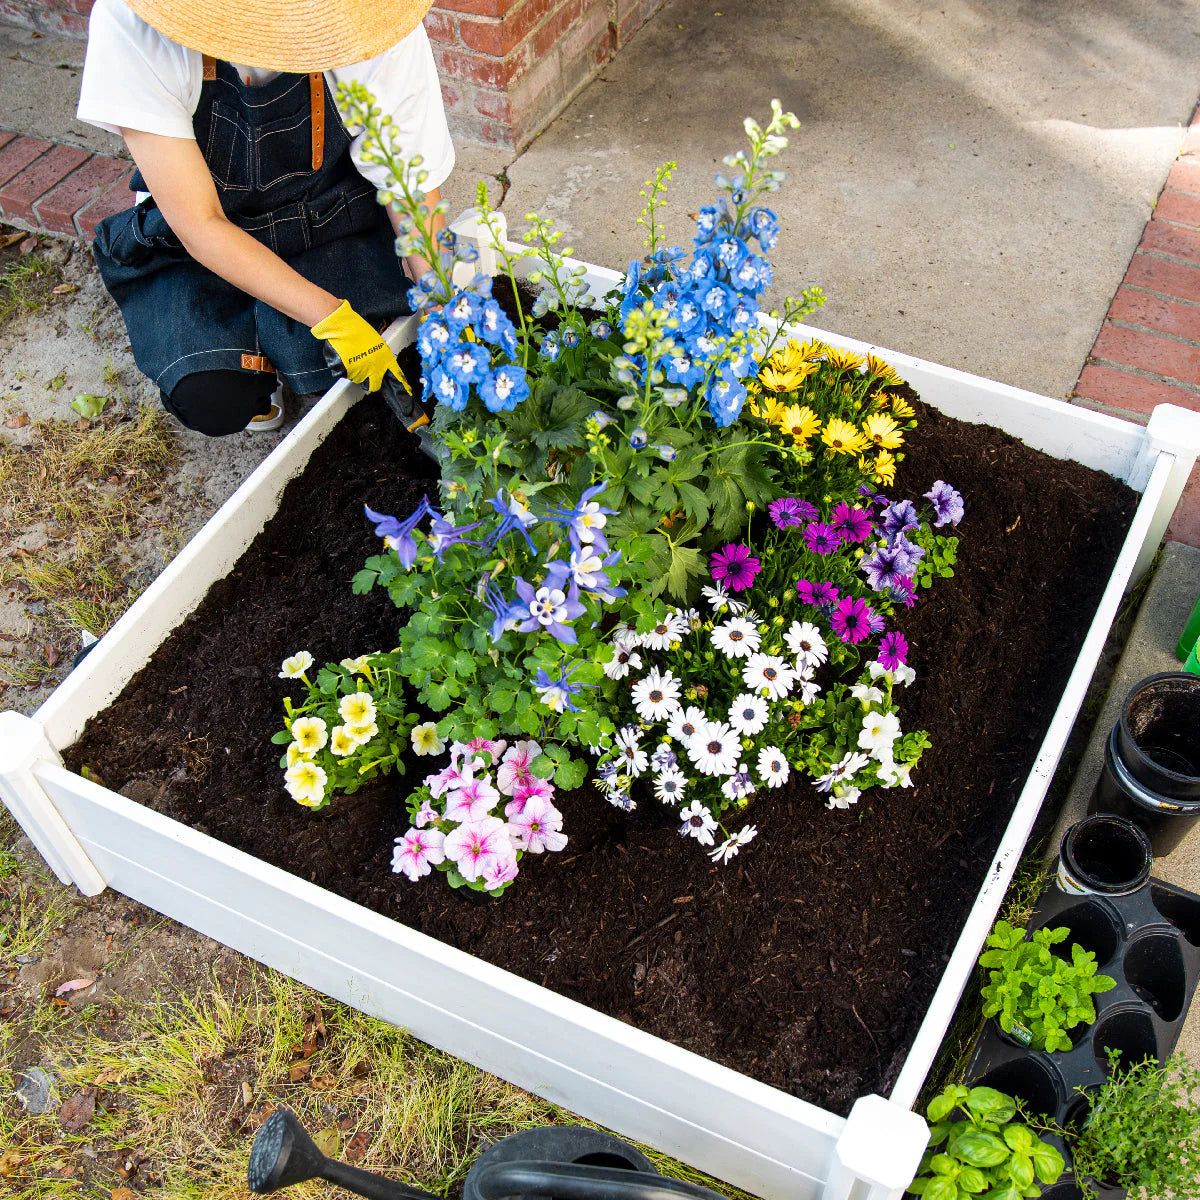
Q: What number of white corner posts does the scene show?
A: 4